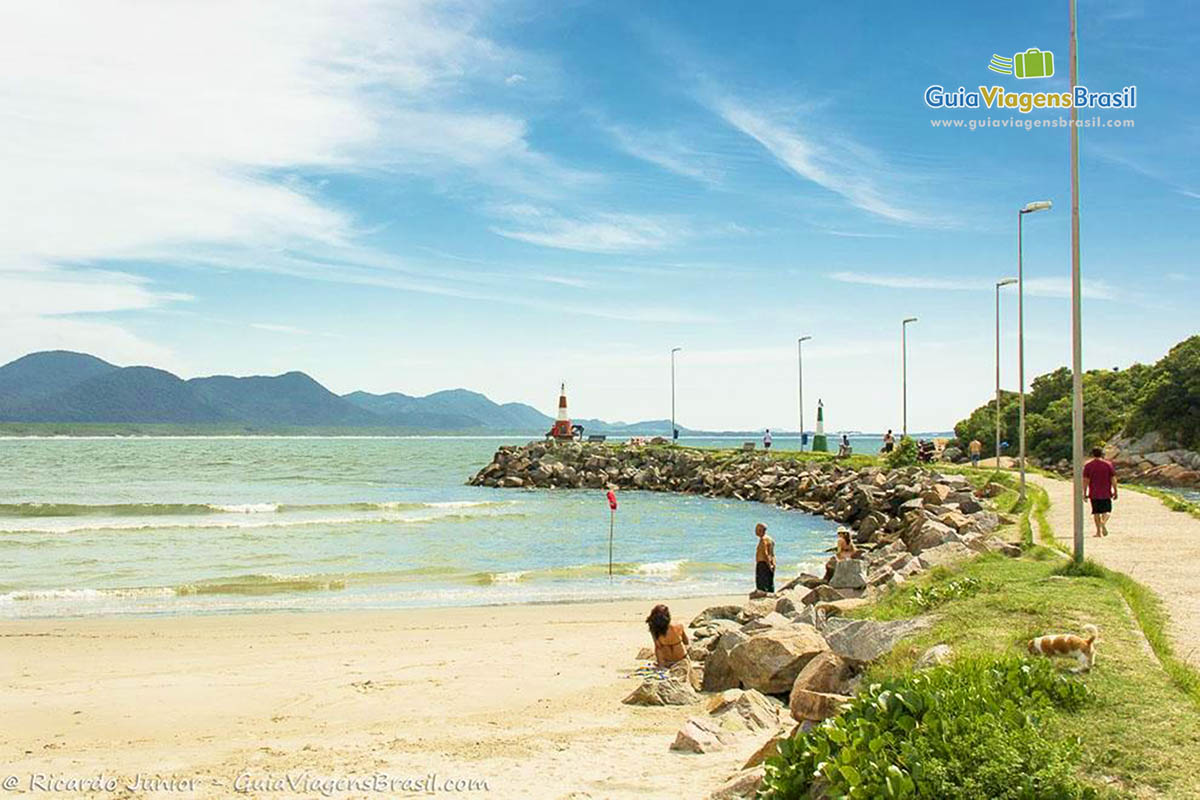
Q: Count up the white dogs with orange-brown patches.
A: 1